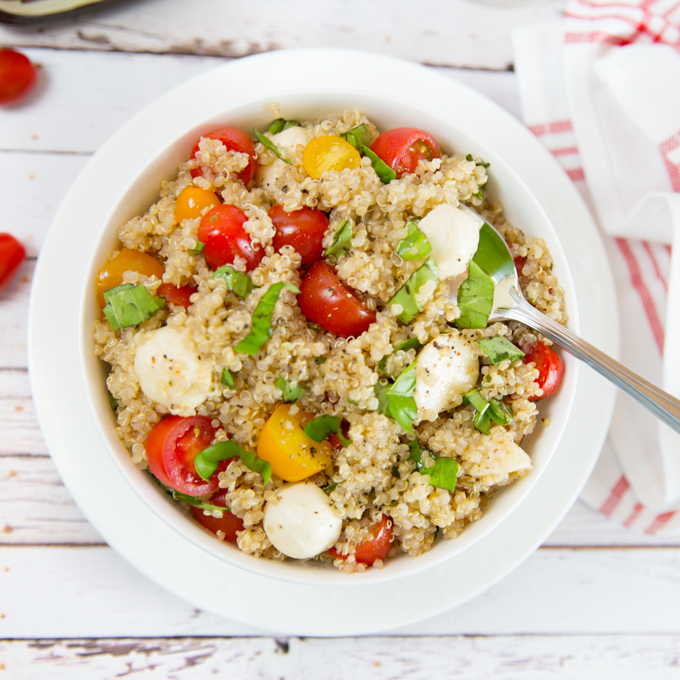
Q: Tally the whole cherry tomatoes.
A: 2